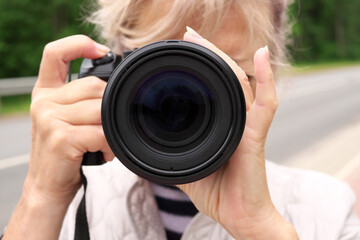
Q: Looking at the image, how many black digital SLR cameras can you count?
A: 1